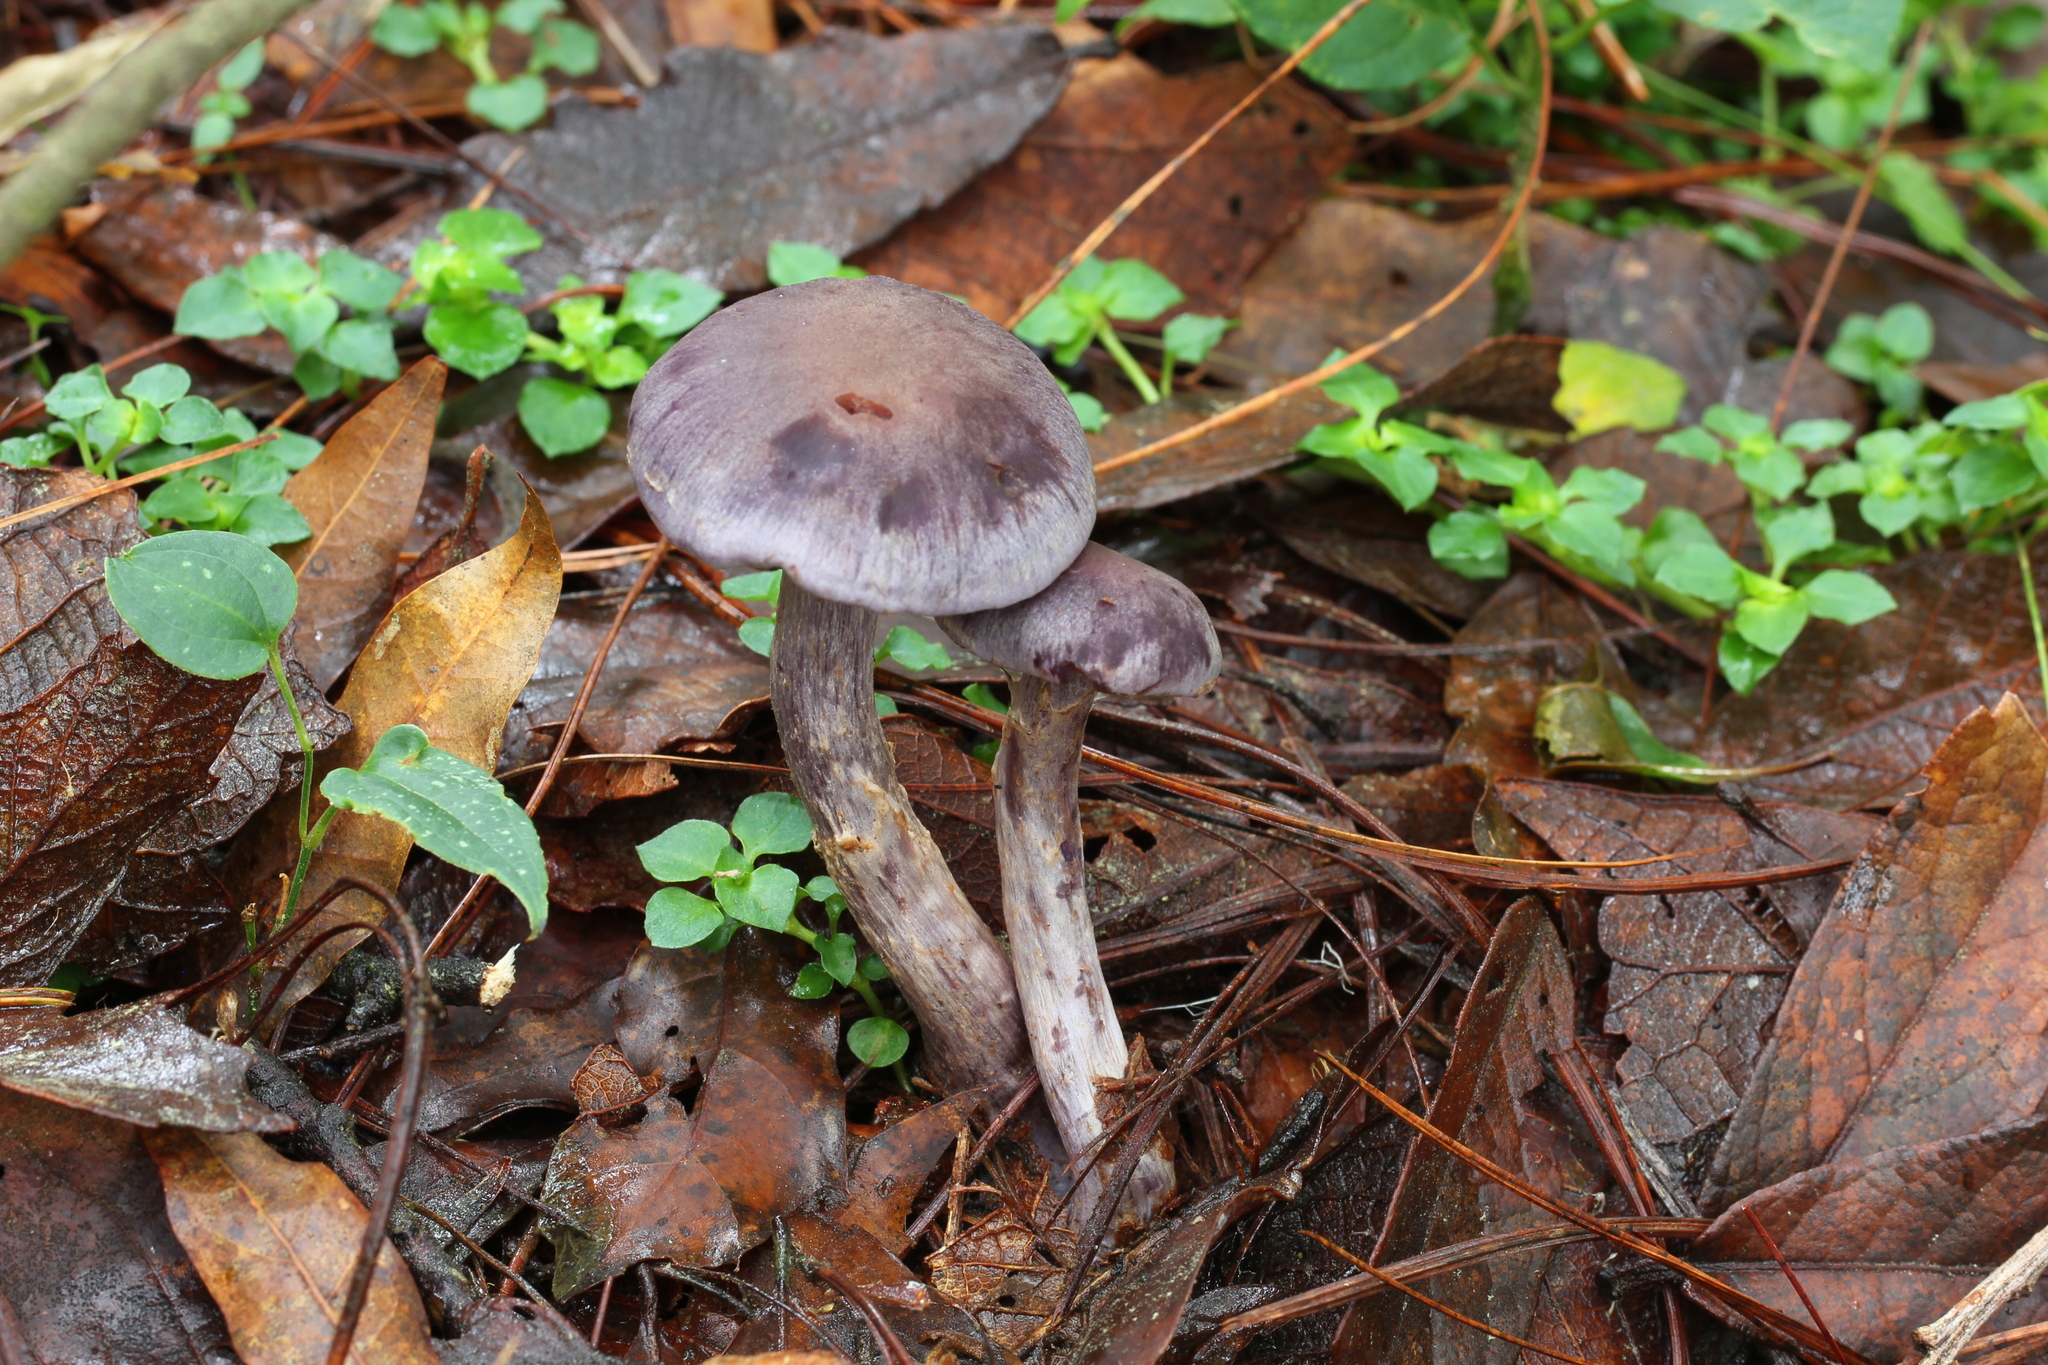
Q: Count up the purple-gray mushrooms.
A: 2